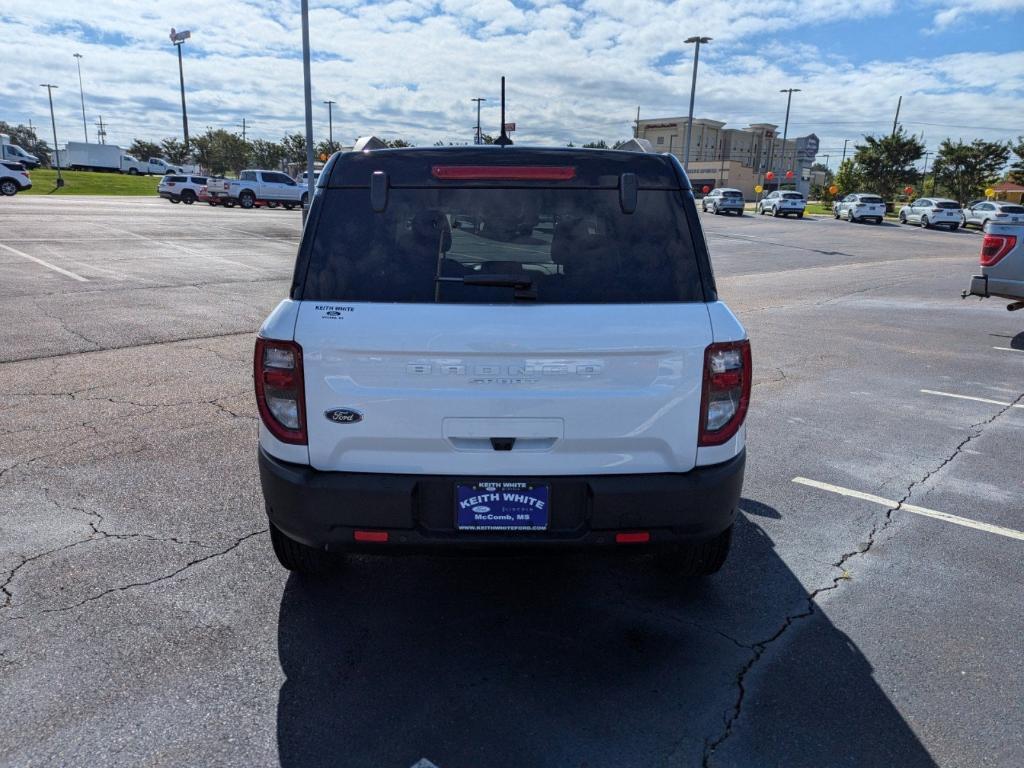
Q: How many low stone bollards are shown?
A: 0